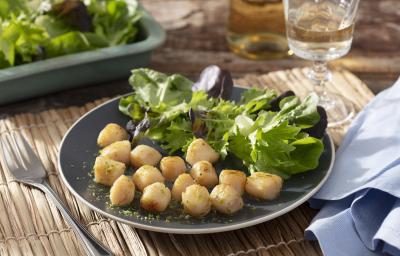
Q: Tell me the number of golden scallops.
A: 15